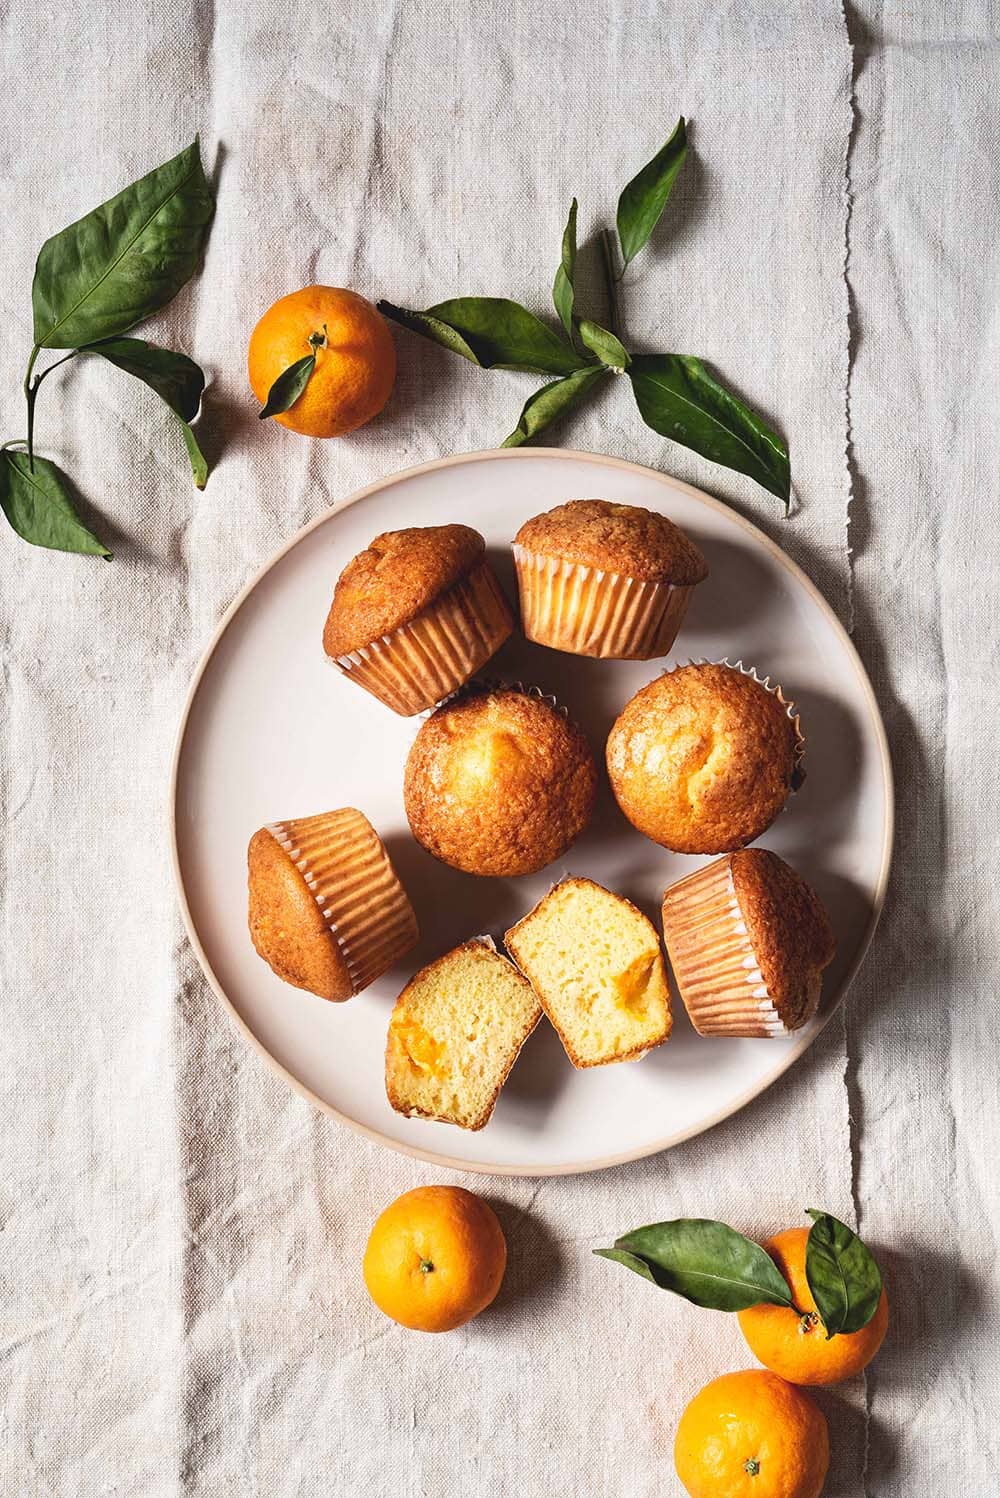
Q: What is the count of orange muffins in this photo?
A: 7